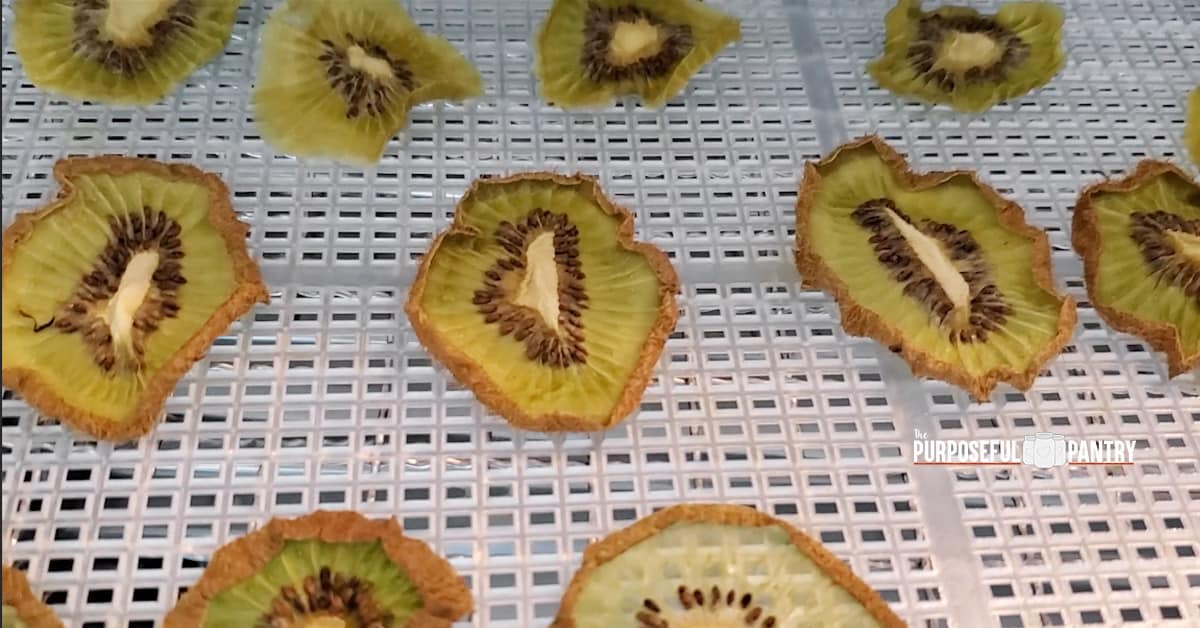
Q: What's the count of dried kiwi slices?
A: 12